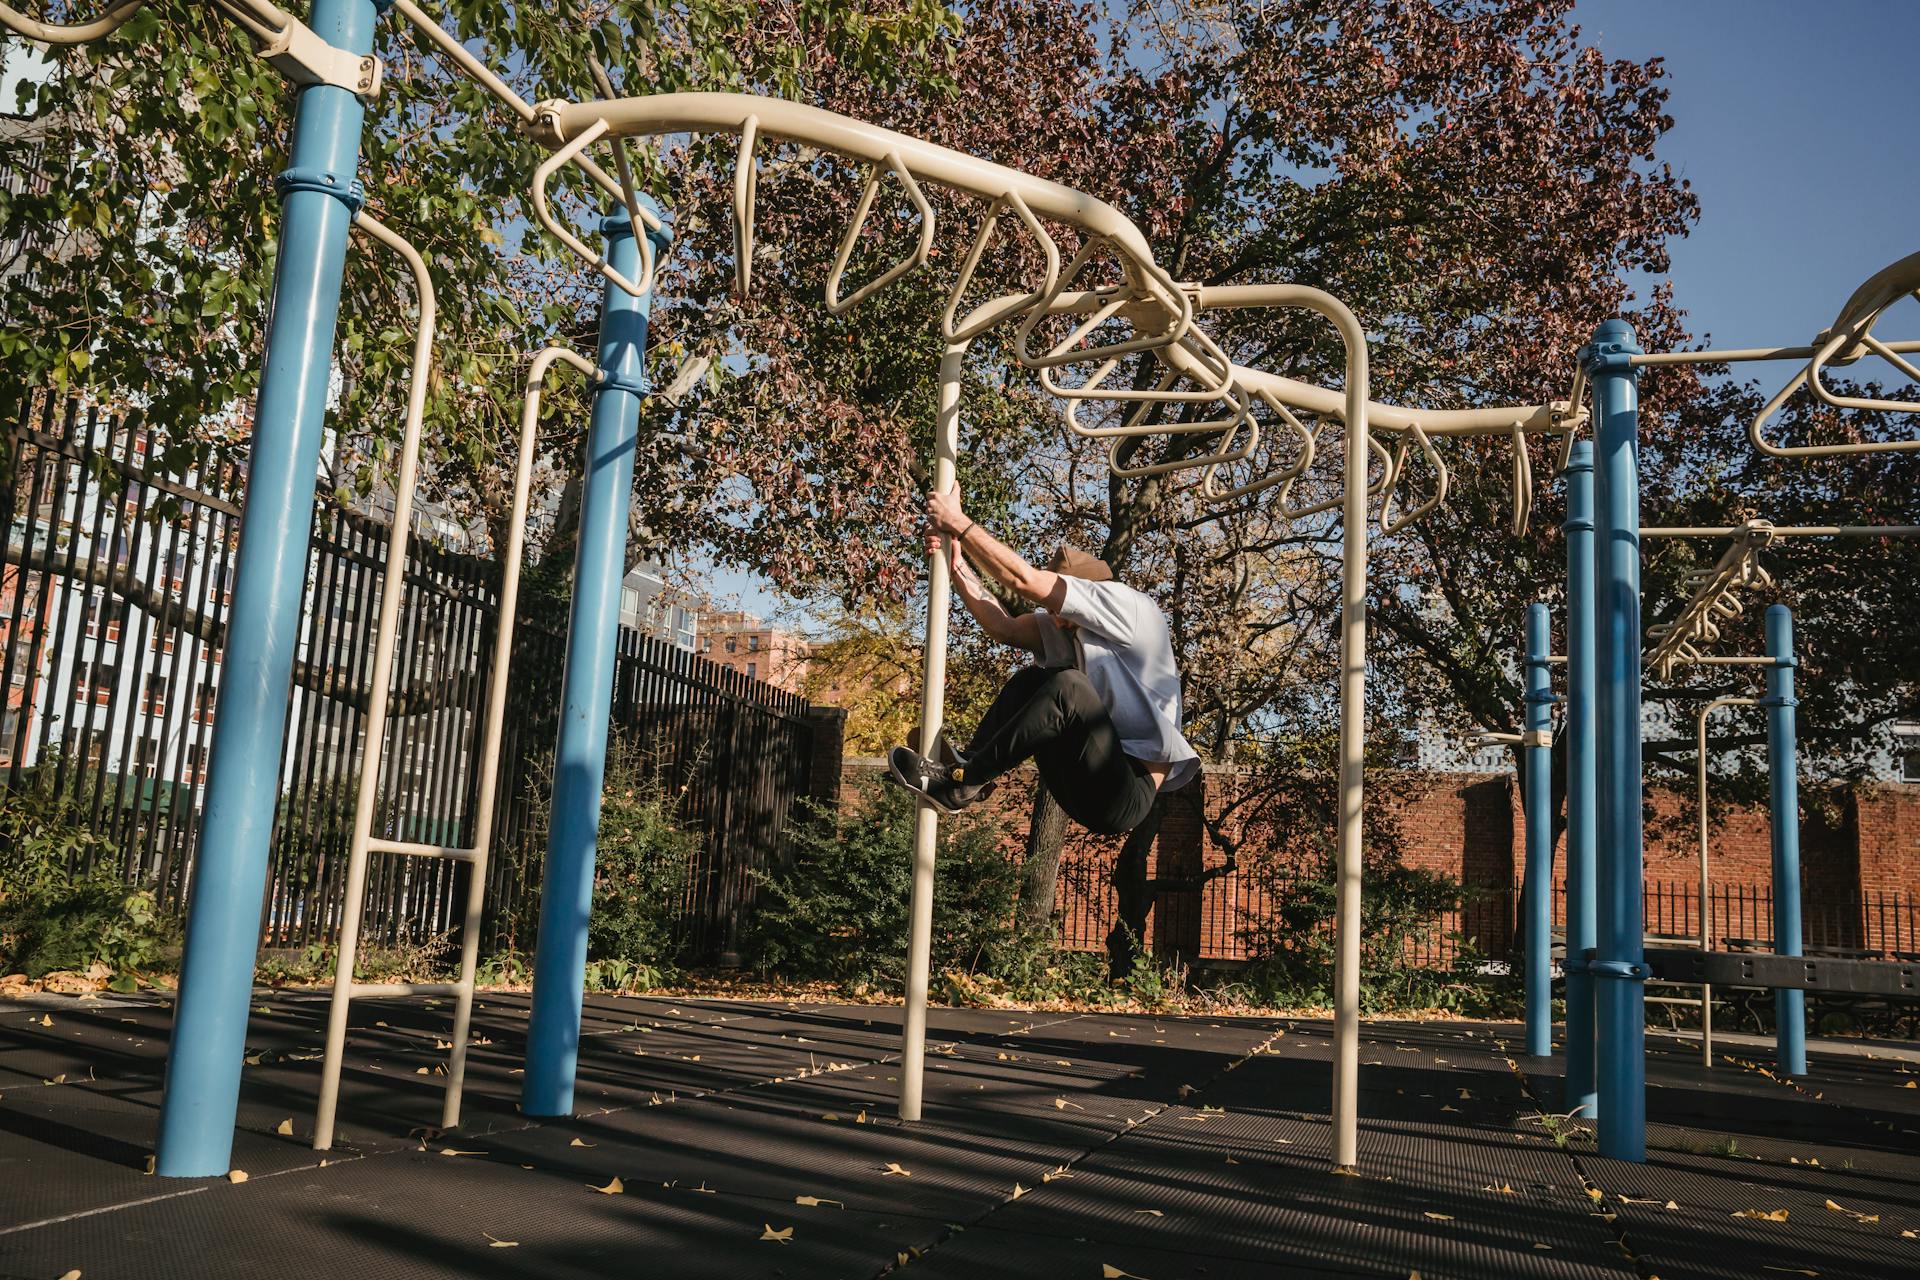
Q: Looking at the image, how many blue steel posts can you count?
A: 6